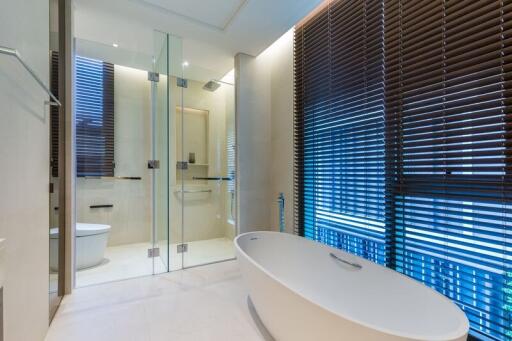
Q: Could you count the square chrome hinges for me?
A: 6